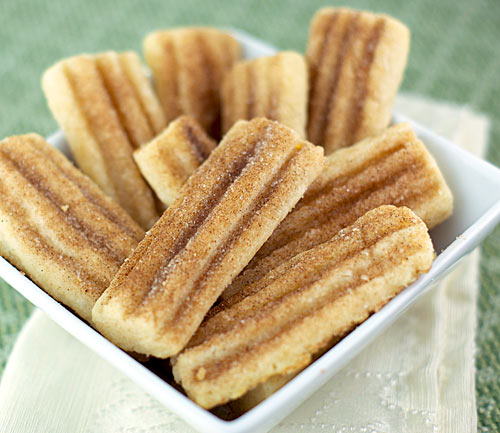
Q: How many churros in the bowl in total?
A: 9